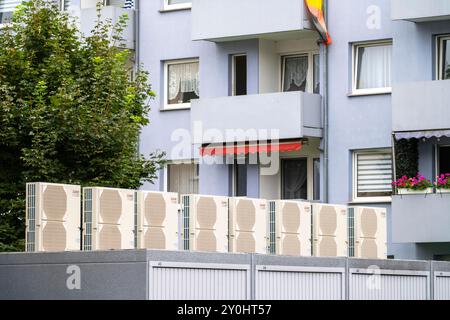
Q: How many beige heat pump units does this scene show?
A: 8